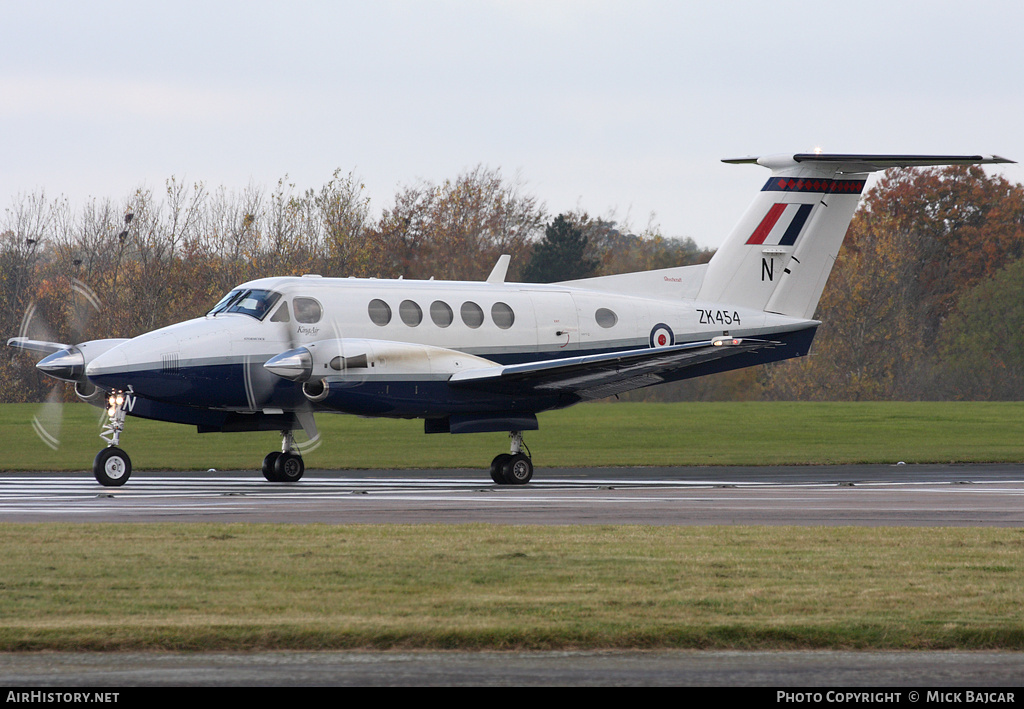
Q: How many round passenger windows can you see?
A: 6